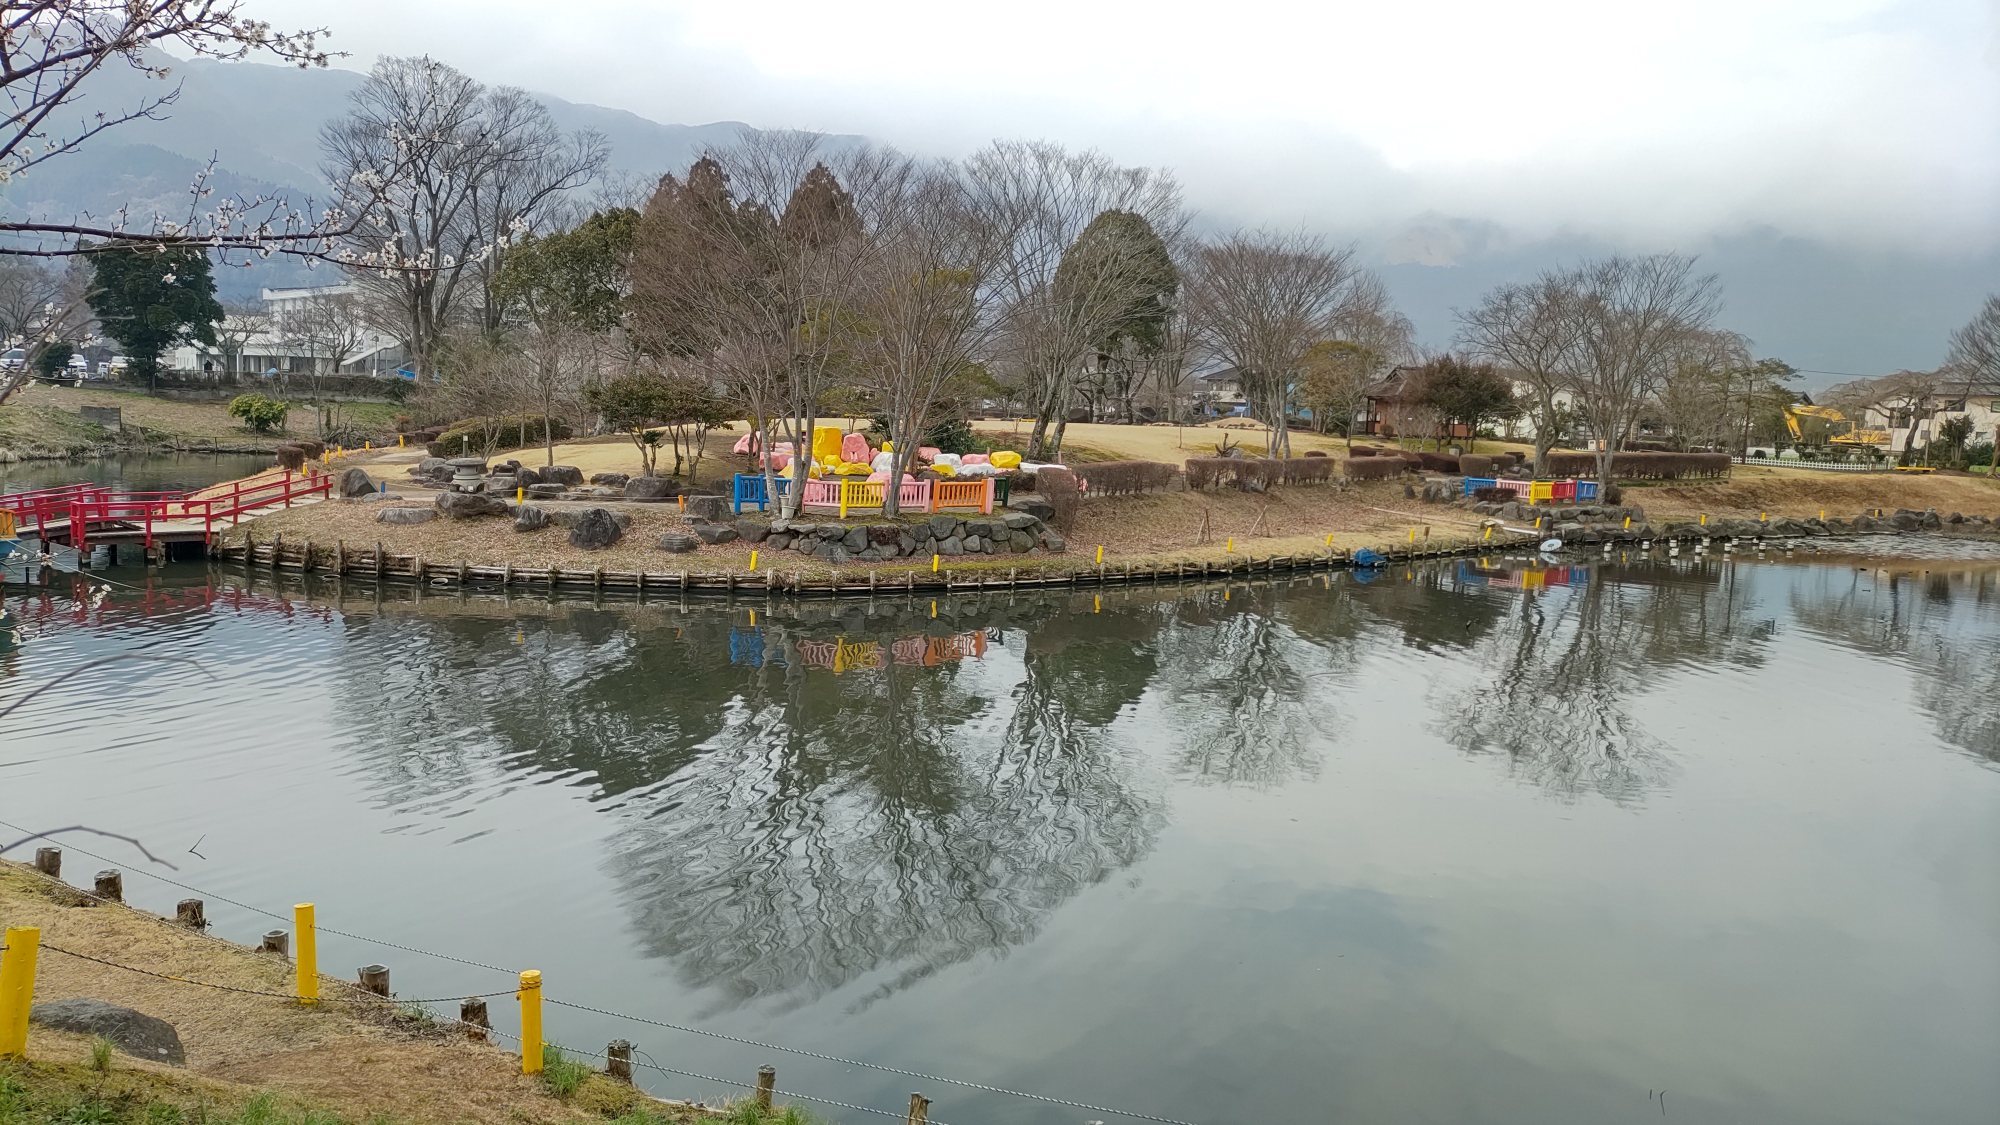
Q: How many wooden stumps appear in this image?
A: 9